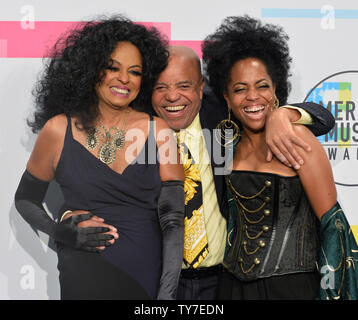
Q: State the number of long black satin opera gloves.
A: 2